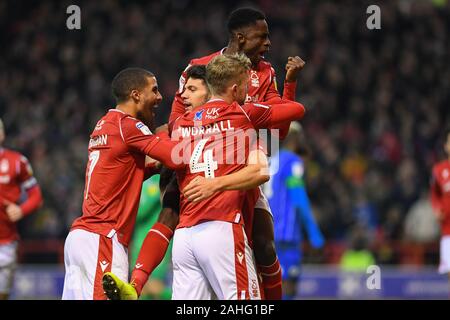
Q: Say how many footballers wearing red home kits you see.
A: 6